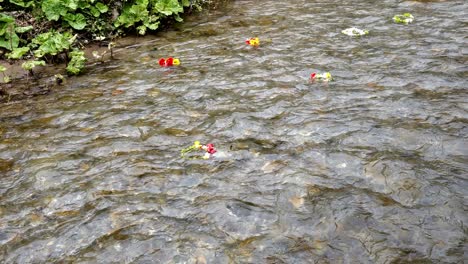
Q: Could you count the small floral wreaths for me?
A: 6